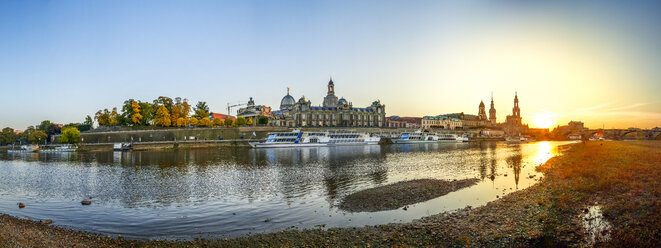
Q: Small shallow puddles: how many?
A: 1